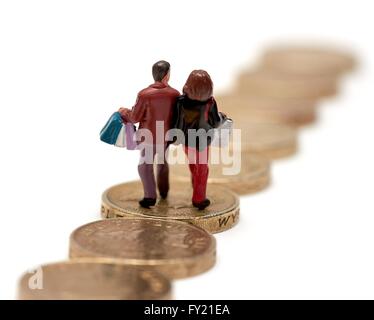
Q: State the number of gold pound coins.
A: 8